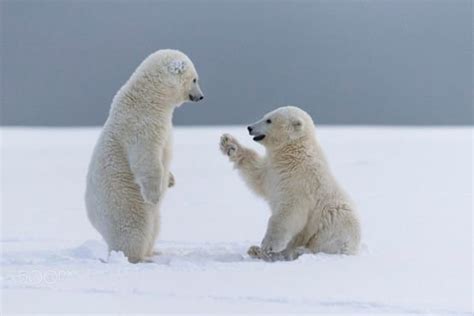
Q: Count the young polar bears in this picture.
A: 2